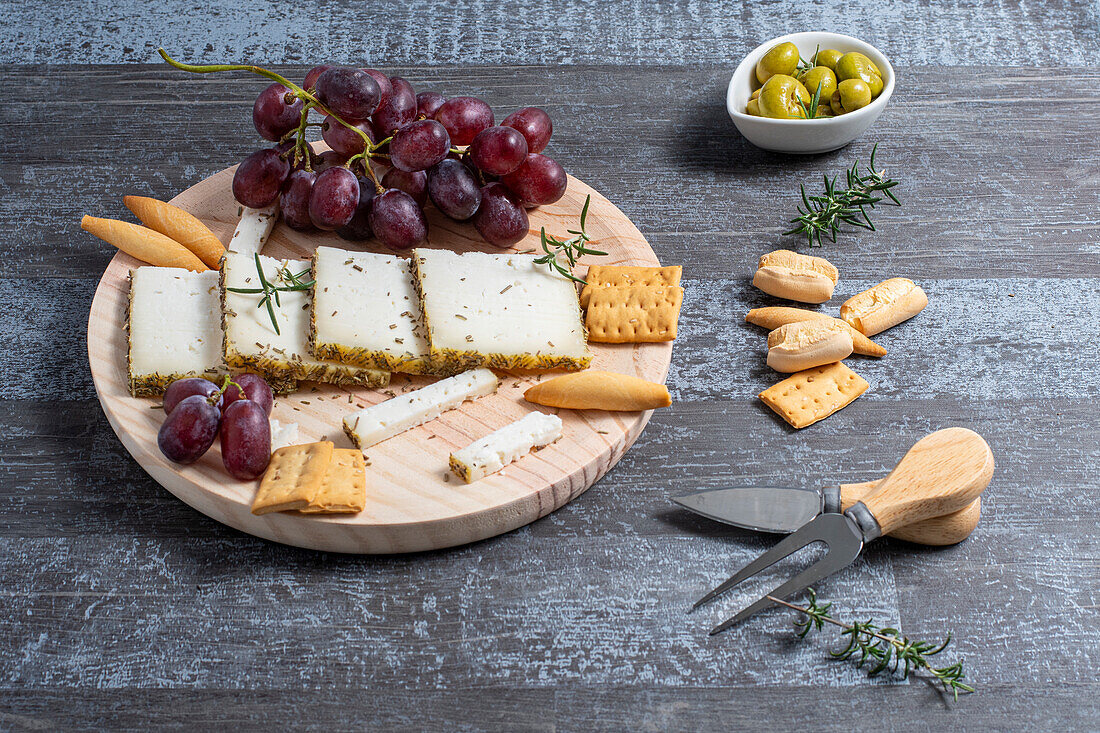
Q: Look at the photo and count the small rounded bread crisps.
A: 3